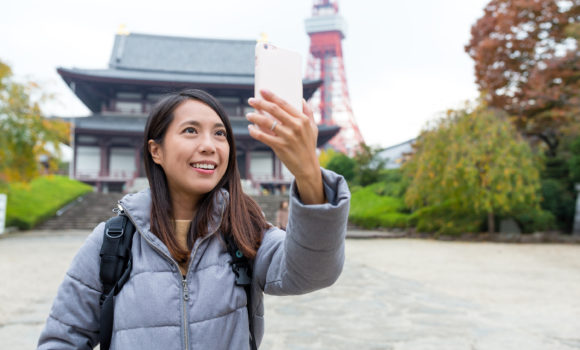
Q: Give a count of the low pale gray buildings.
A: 1